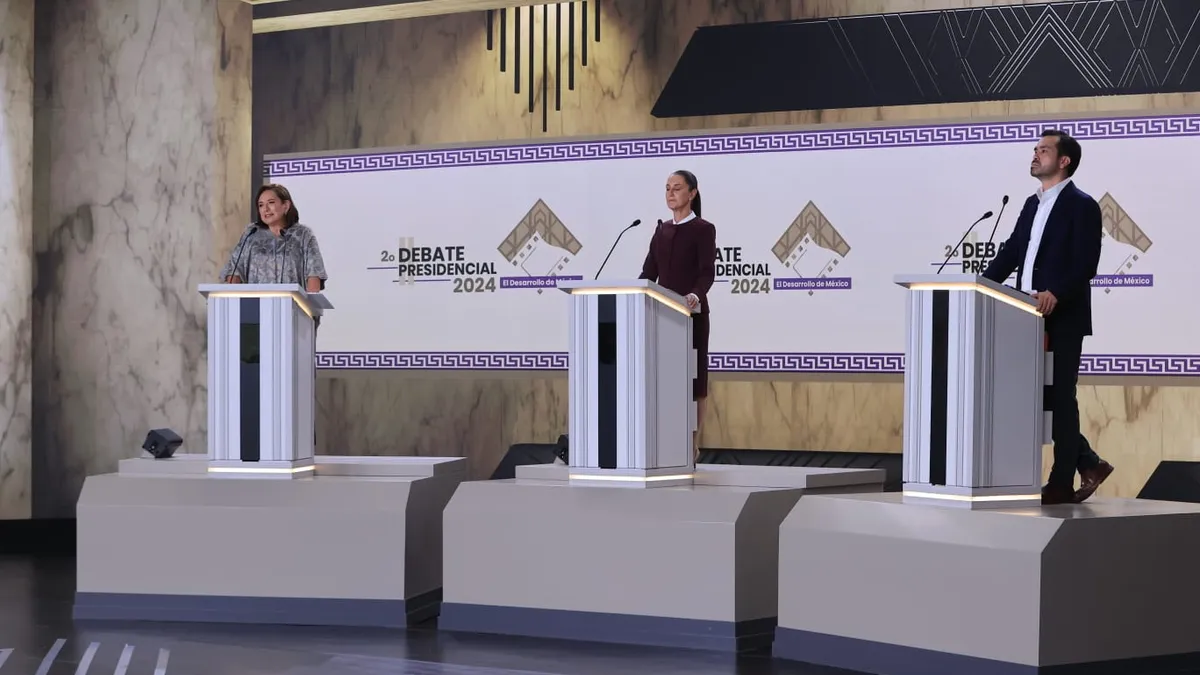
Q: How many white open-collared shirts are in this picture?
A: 1